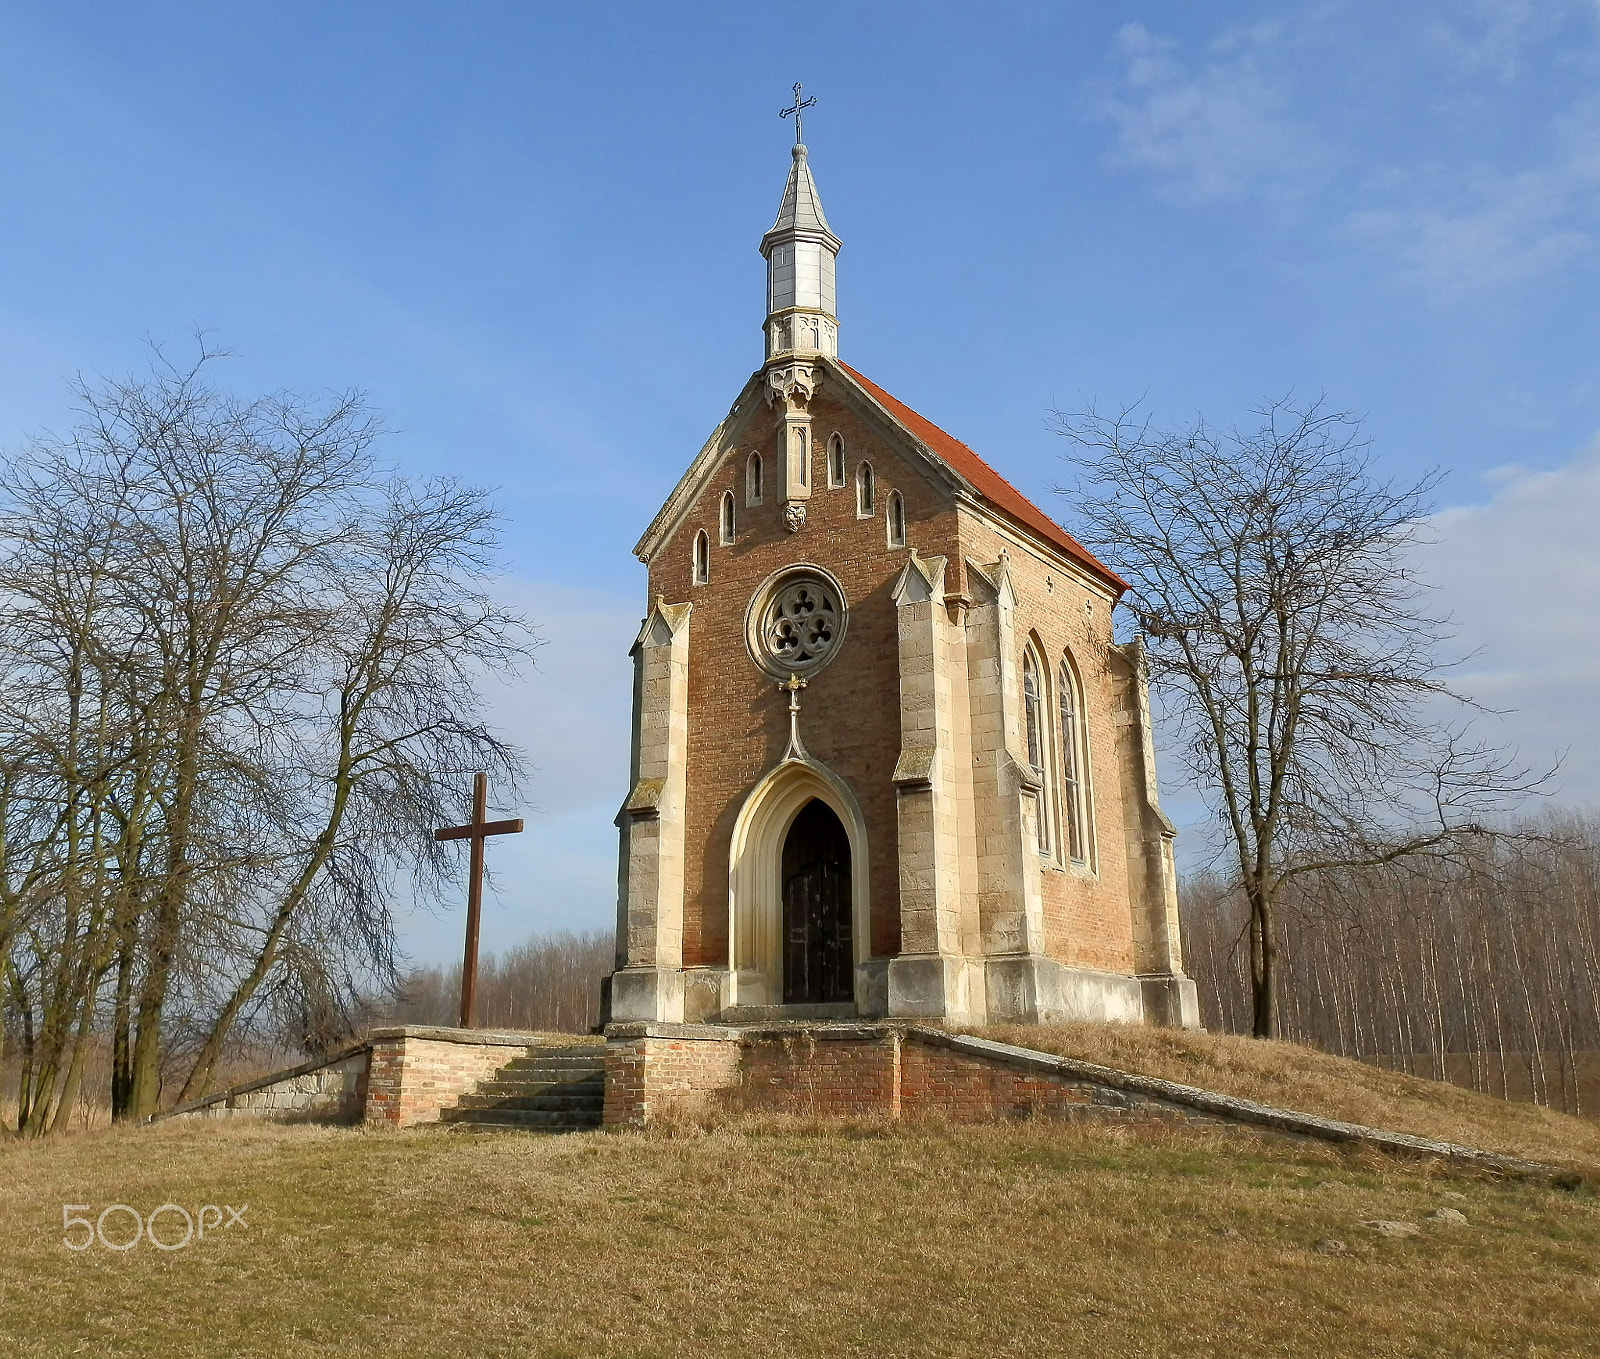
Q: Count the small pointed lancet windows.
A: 6